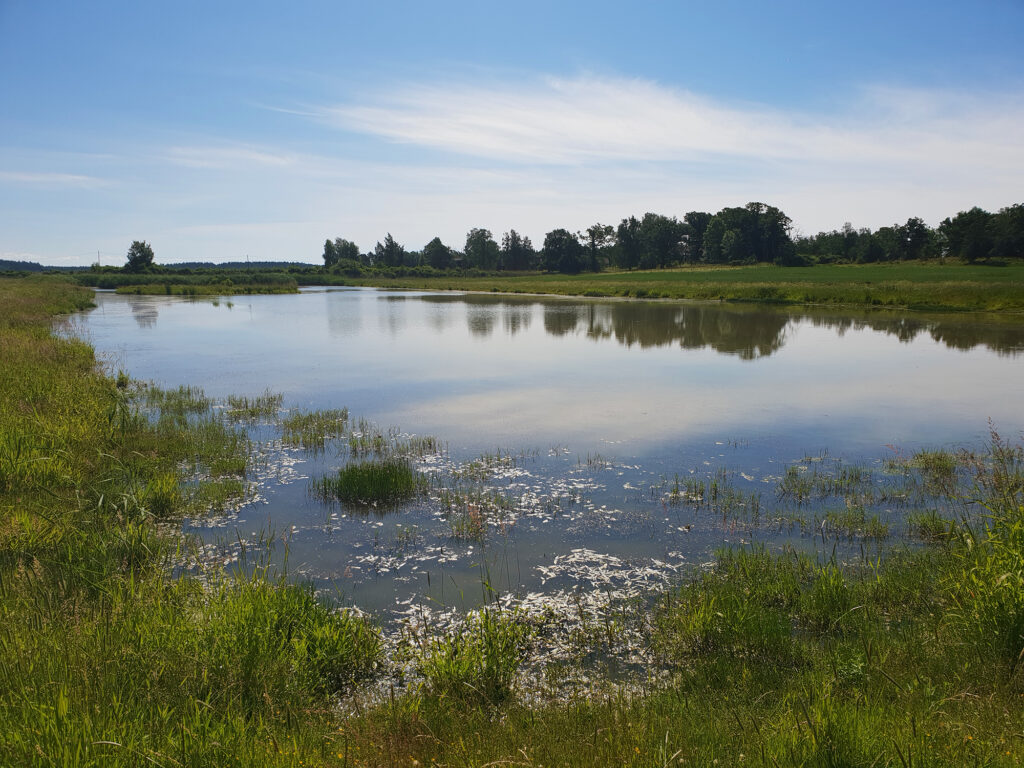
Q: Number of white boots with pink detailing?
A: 0